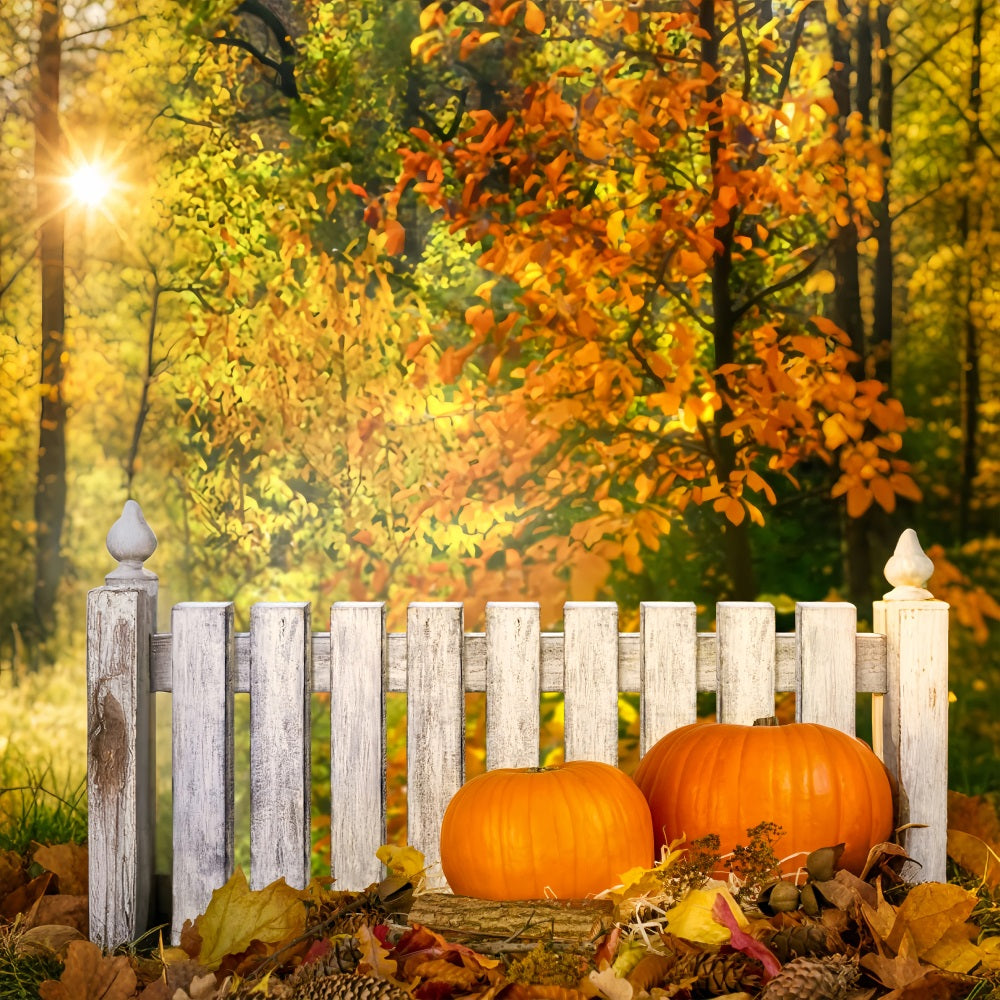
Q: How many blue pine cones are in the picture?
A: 0